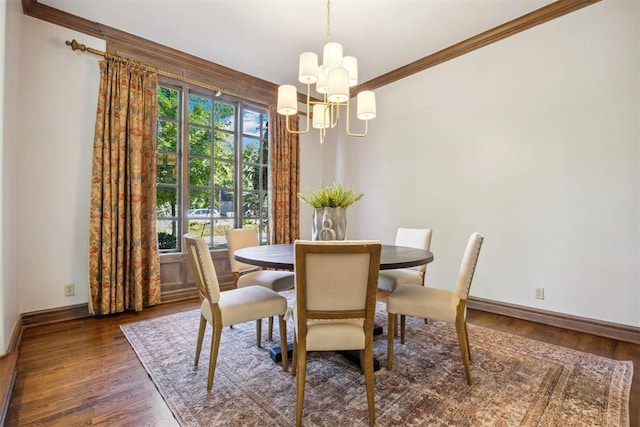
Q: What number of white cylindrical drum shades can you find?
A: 8